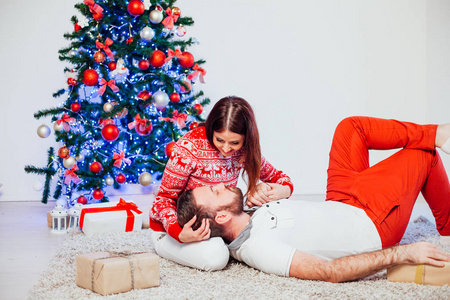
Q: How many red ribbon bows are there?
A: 12